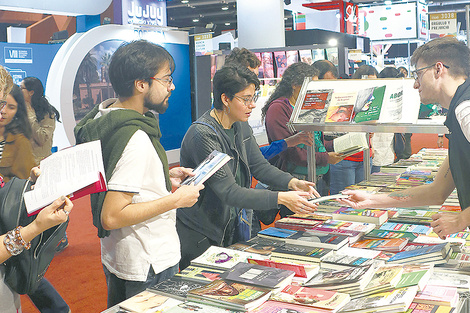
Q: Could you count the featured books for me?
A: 4